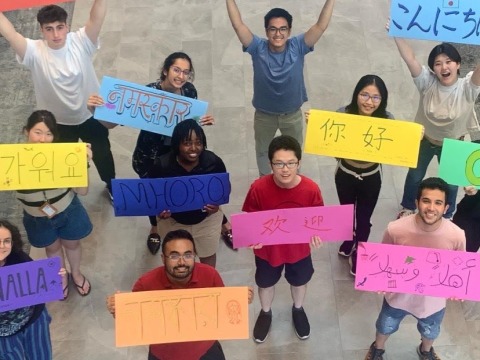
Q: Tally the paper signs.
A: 11